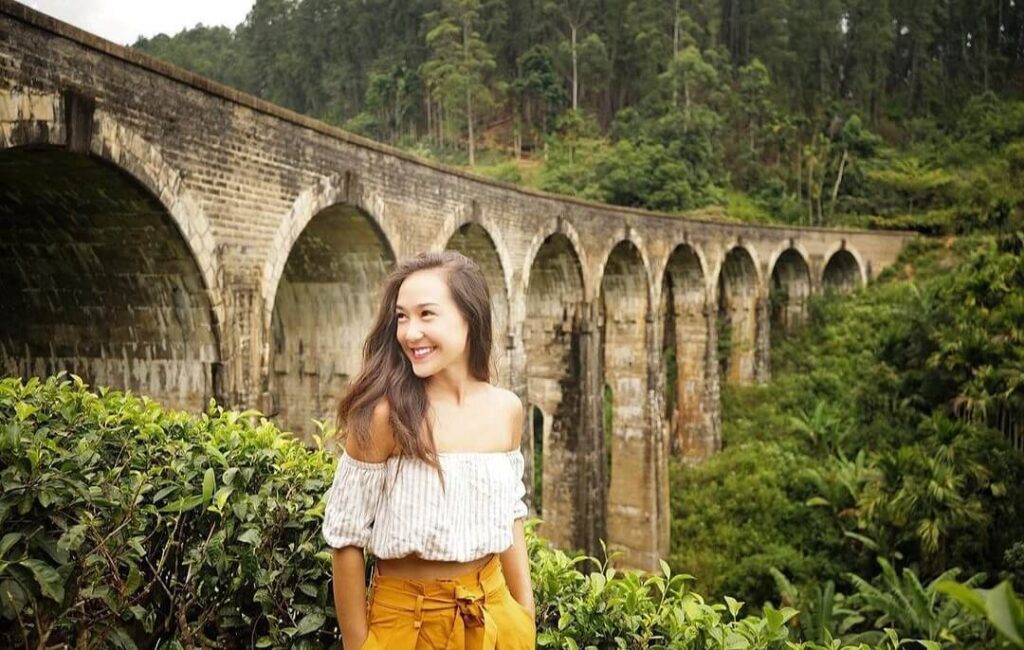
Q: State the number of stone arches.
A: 9